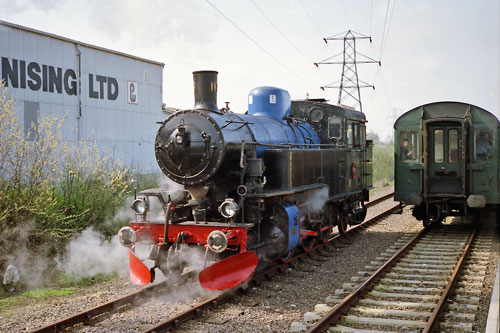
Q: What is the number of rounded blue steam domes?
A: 1